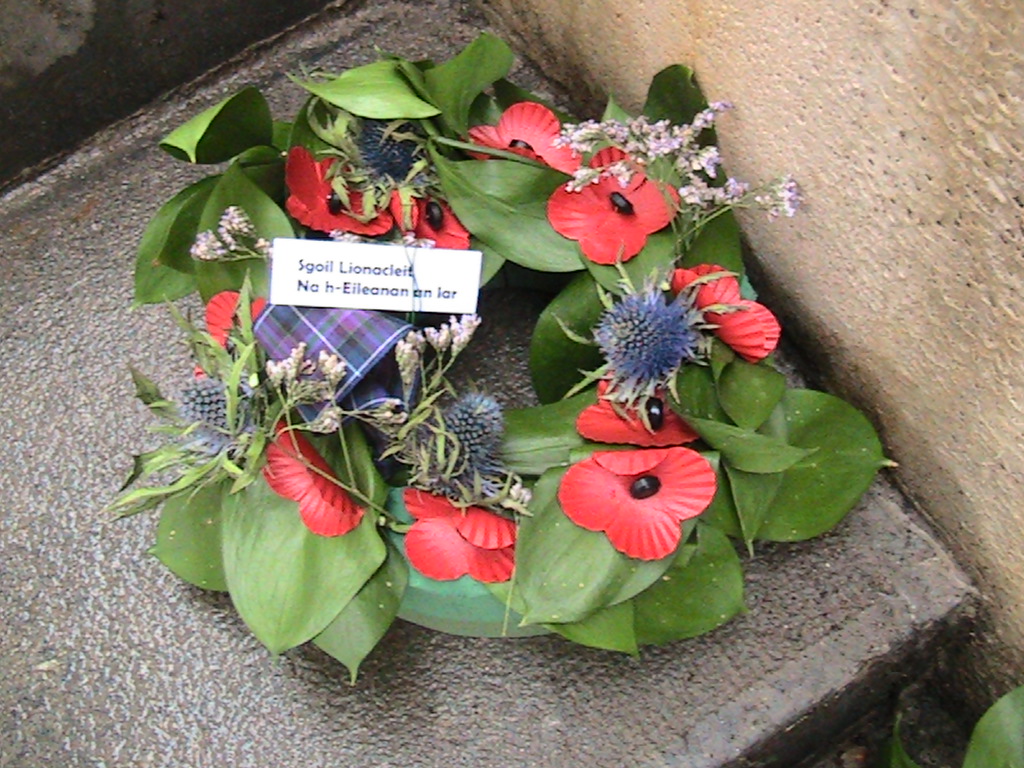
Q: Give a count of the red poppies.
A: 10